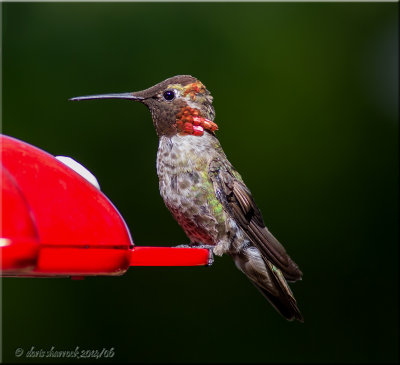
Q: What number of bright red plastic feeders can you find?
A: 1